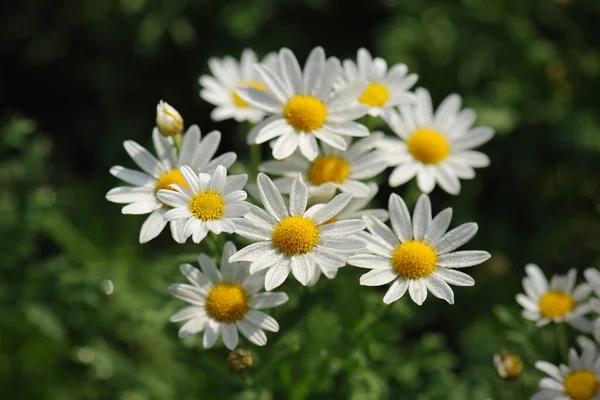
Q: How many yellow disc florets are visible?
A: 12